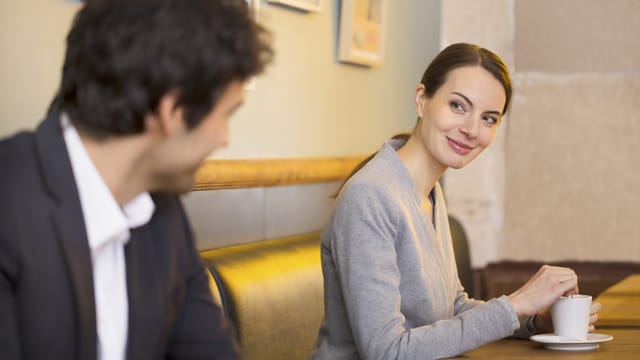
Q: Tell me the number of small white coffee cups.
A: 1